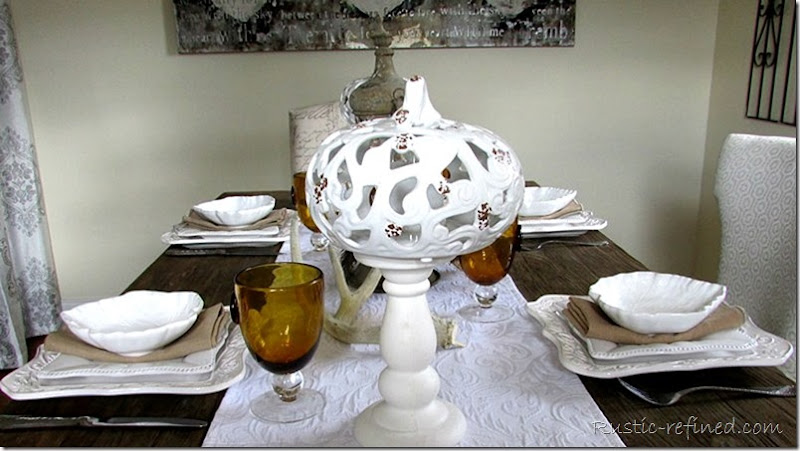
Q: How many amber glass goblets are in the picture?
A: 3